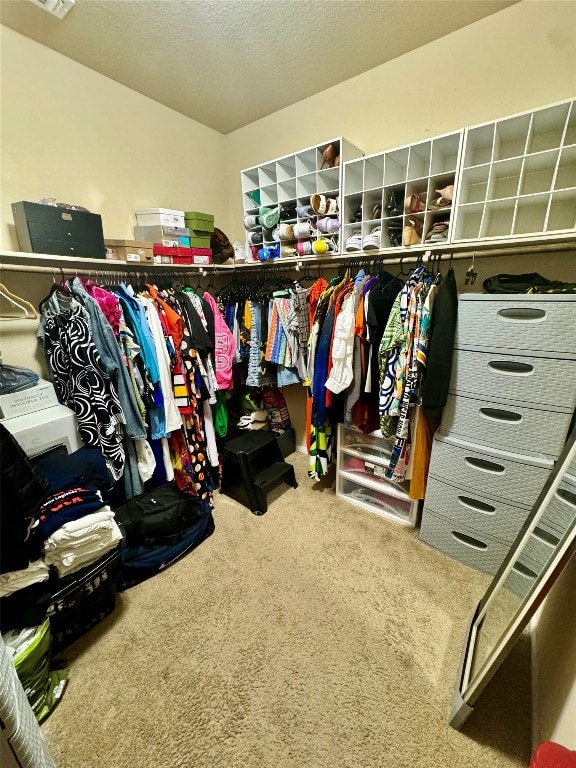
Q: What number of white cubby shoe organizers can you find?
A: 3